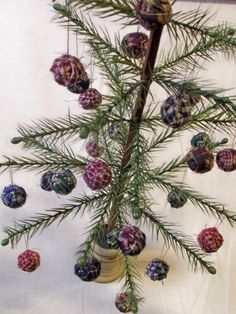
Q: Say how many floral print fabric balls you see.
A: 0